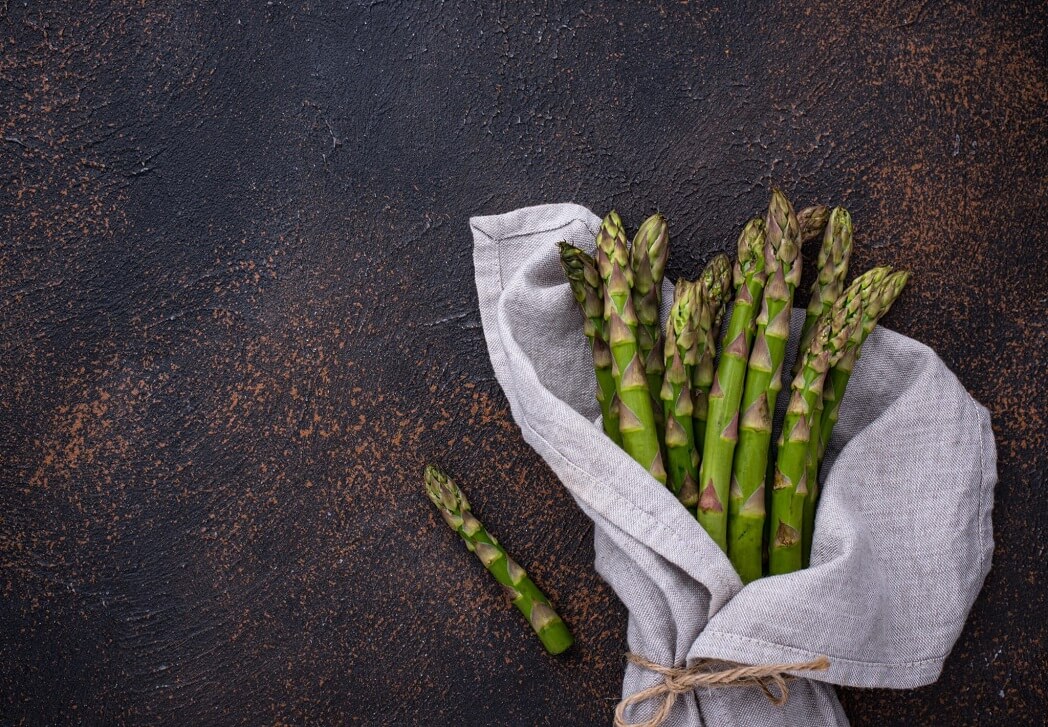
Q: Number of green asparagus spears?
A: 12